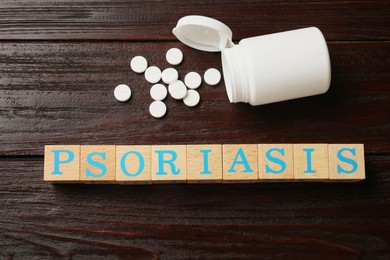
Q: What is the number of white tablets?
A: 11